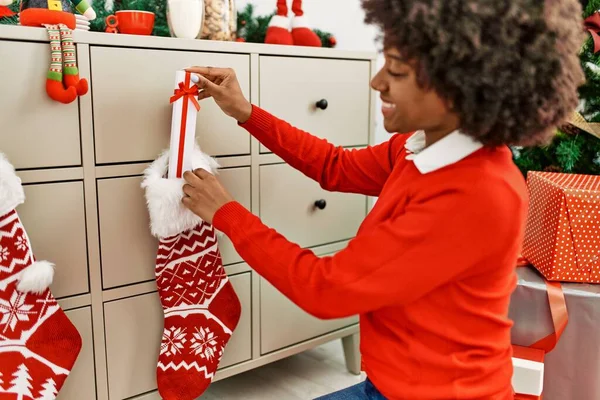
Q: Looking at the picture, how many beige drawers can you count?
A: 9